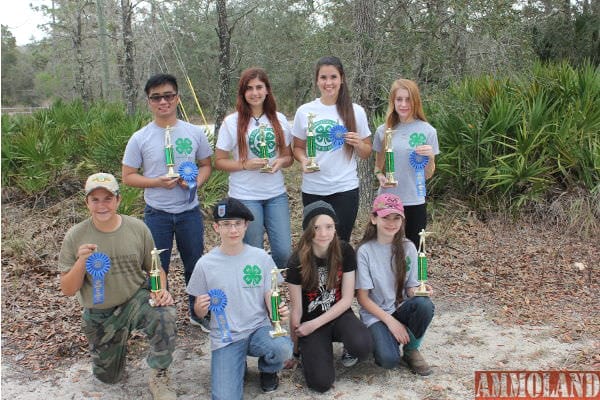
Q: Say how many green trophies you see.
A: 7